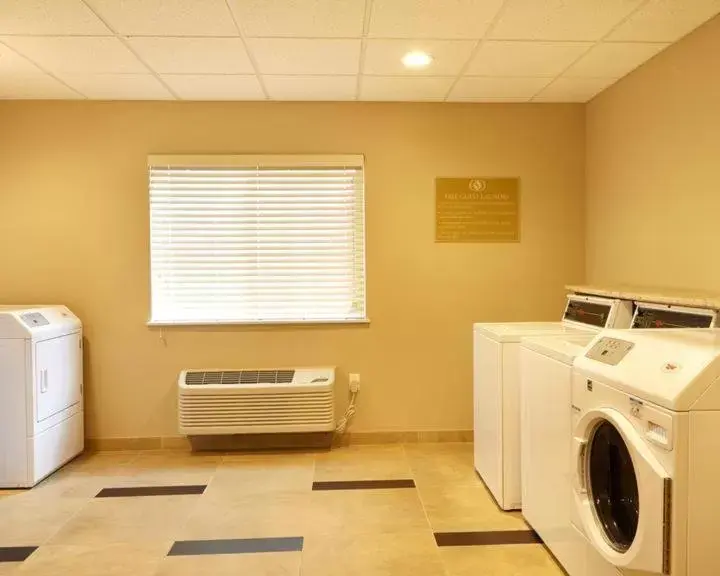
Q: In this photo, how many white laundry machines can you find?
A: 4